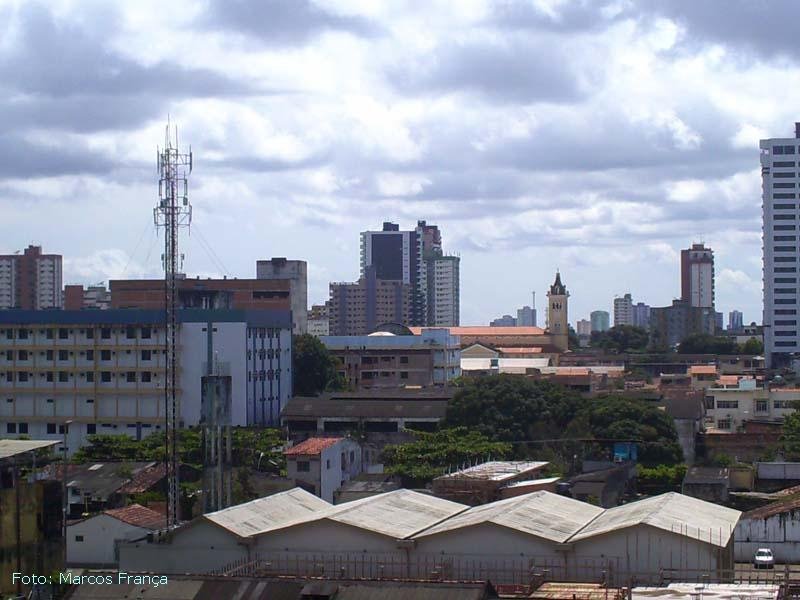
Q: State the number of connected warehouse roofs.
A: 4